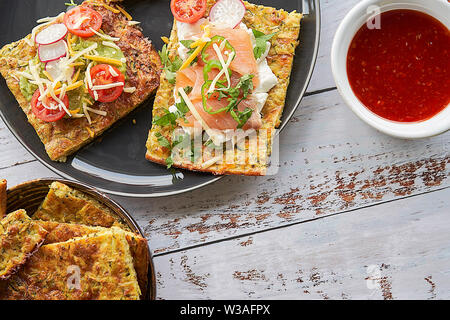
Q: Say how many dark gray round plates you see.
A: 1